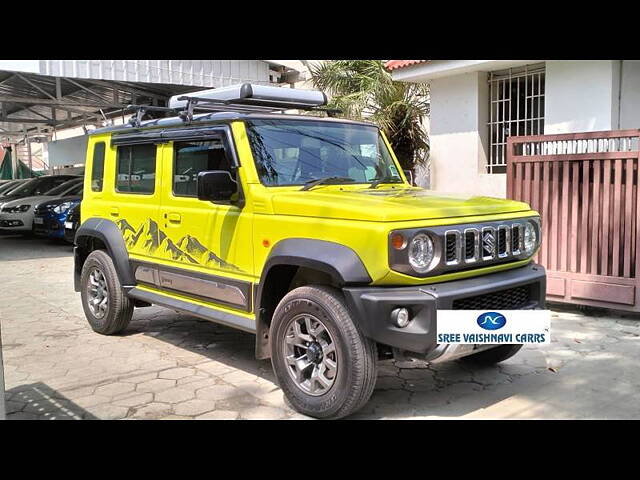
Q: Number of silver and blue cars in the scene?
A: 2